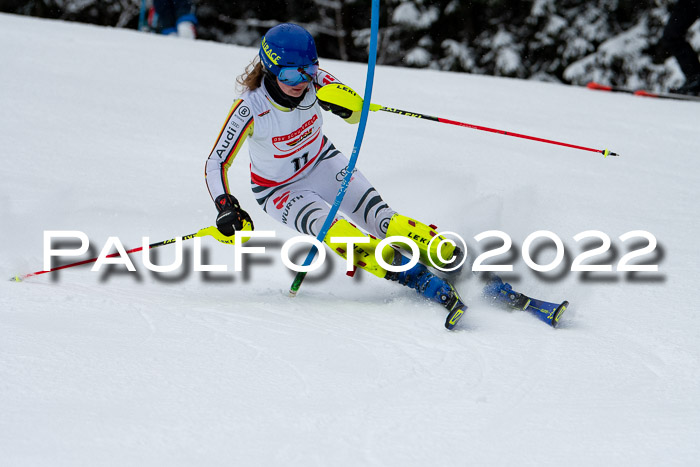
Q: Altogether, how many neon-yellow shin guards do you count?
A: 2